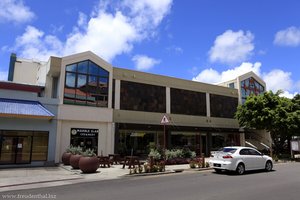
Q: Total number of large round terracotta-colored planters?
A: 3